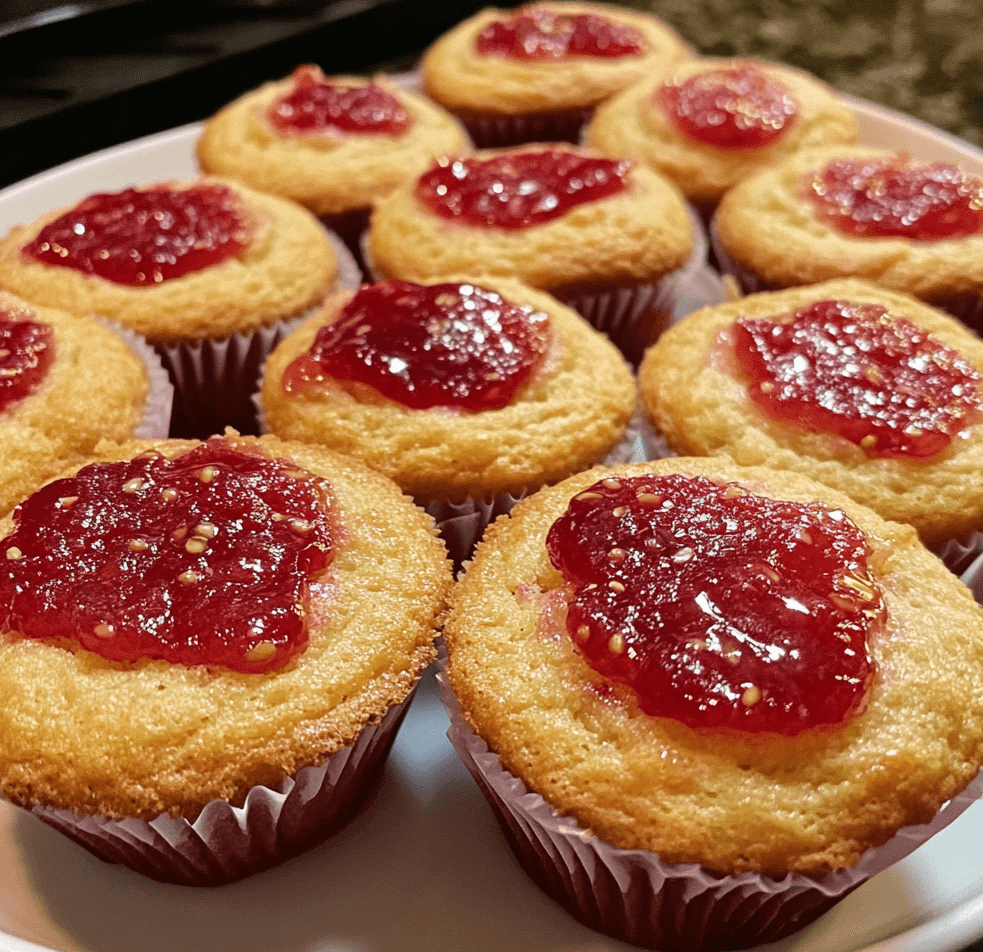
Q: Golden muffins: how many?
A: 11